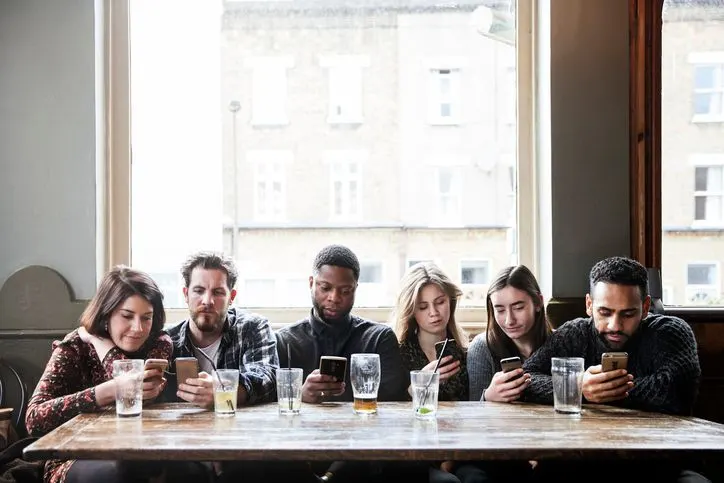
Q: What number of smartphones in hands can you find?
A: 6